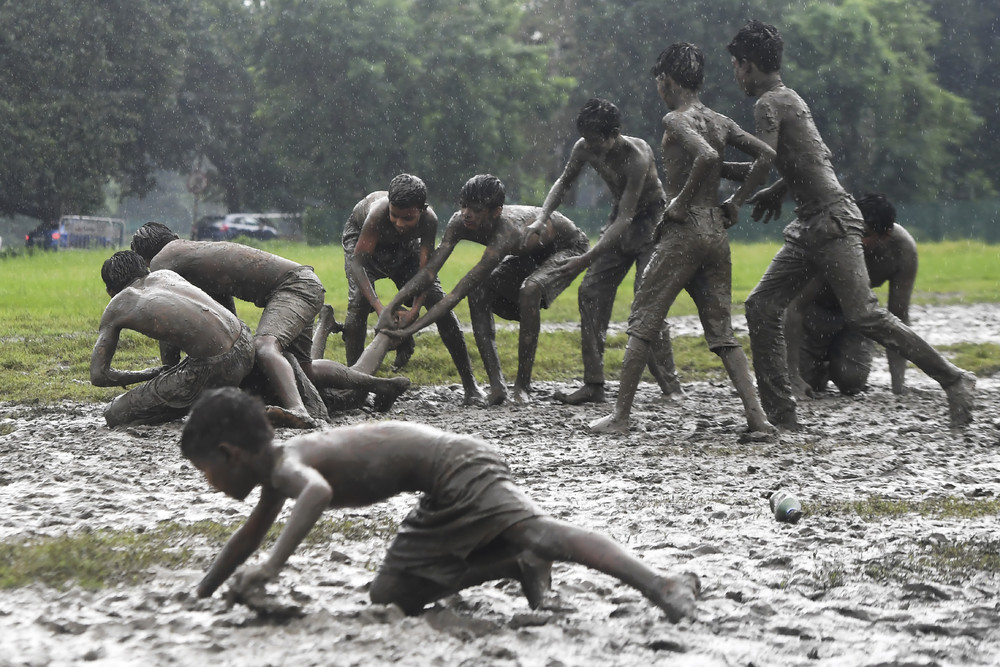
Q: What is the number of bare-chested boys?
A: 9